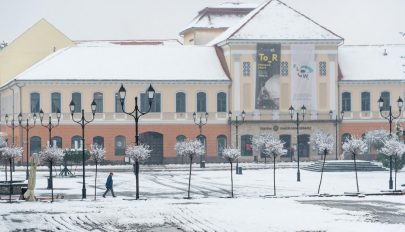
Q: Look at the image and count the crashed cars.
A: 0